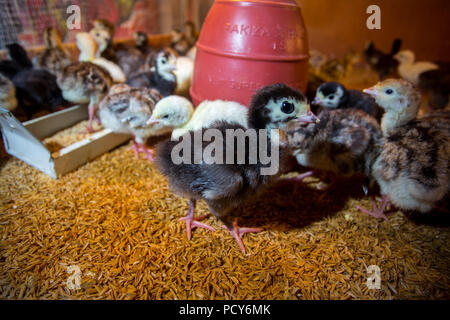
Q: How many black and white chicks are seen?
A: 3